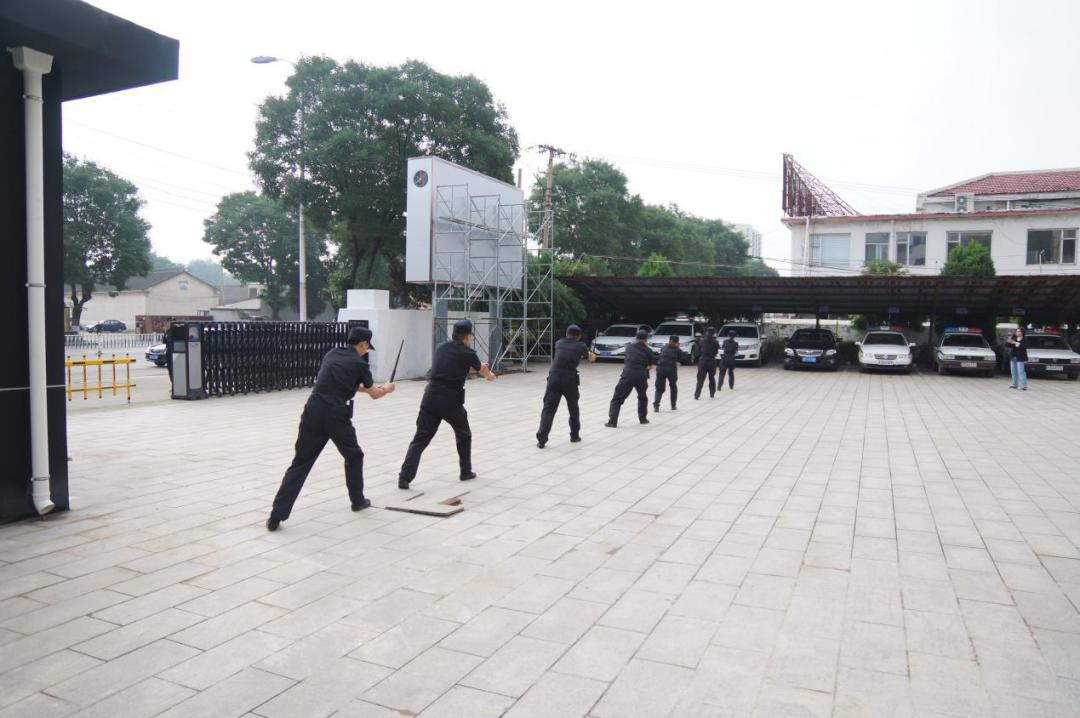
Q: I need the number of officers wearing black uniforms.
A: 7